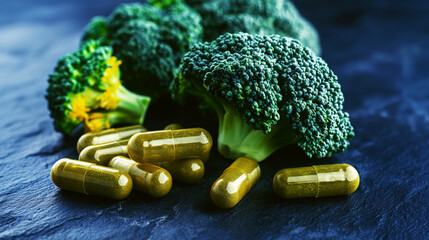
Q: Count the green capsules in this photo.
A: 9